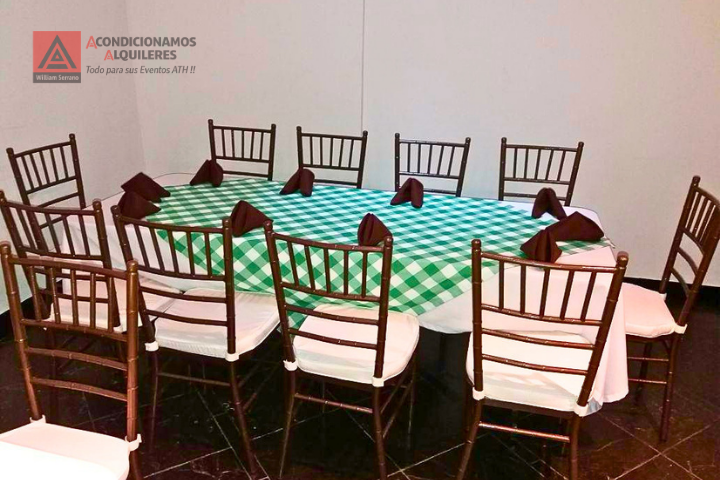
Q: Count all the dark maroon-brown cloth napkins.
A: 10